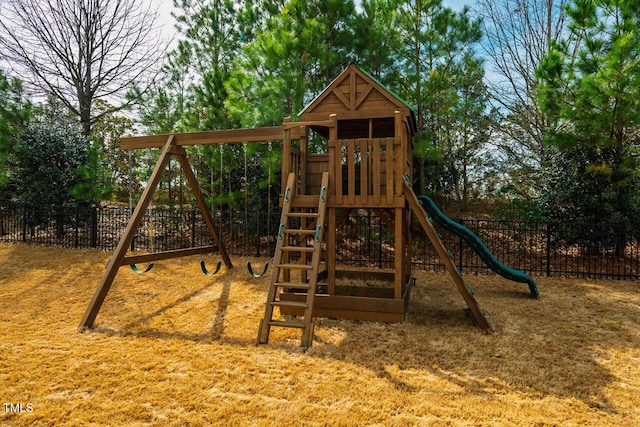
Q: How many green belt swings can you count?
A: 3